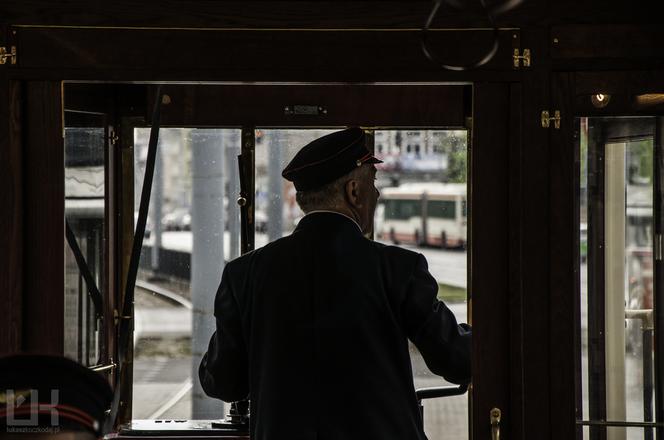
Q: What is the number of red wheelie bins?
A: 0